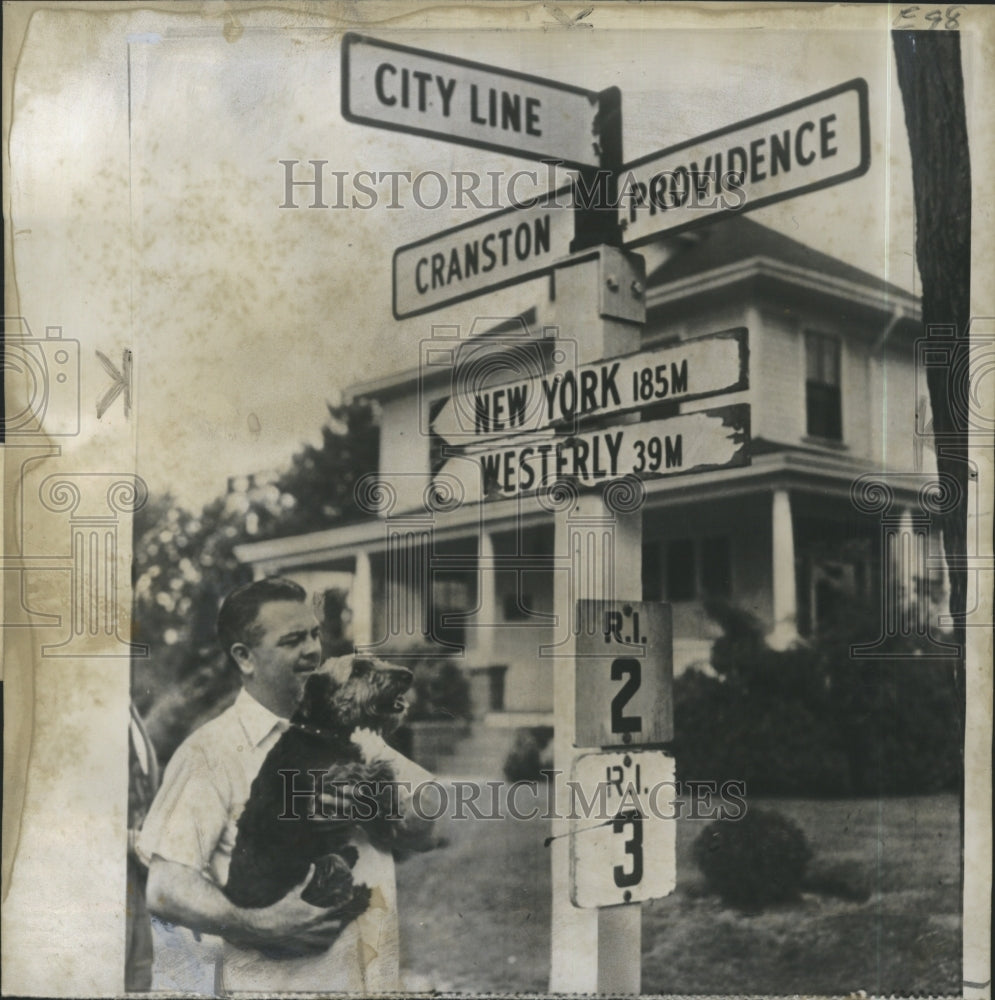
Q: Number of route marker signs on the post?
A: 2